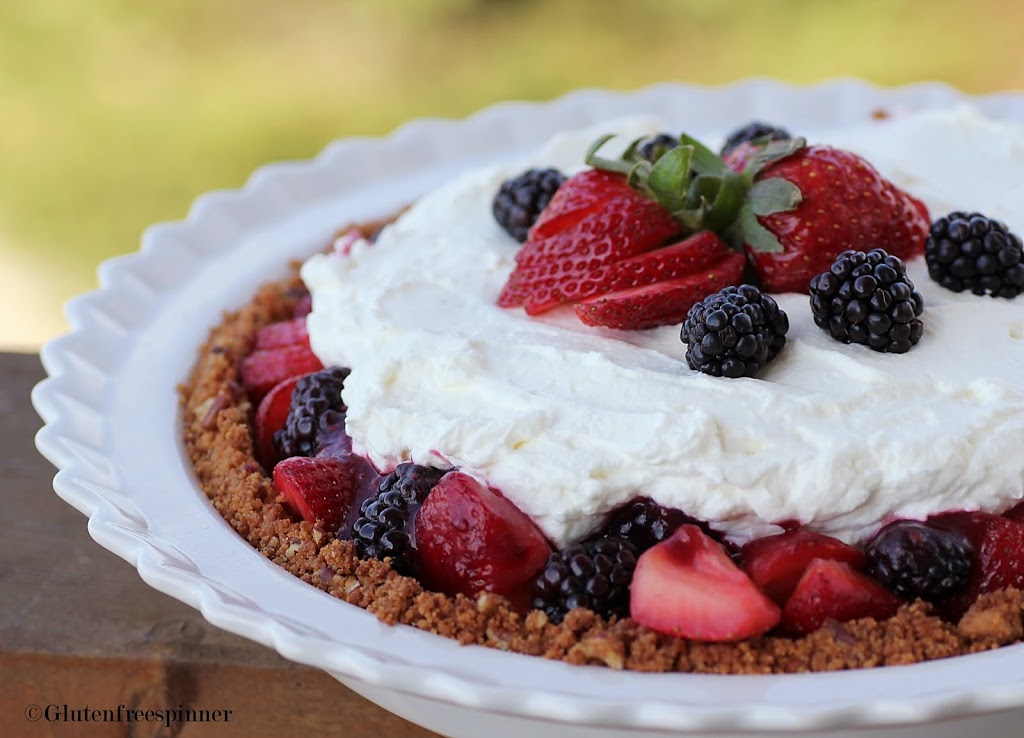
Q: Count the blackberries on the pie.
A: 11